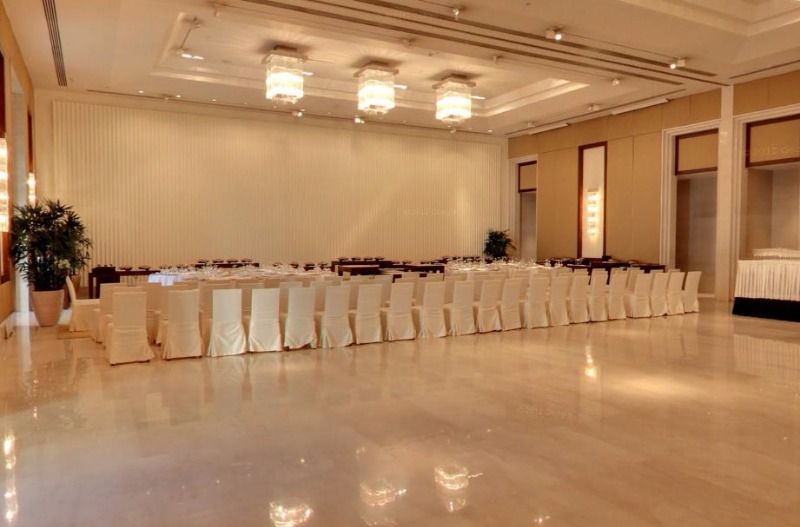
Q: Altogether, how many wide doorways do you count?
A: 3